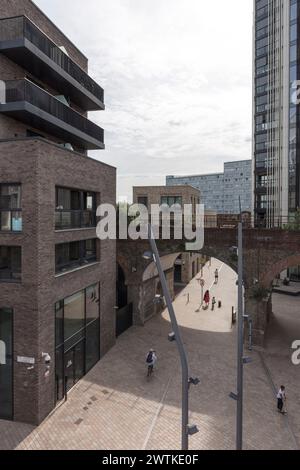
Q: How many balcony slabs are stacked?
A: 2